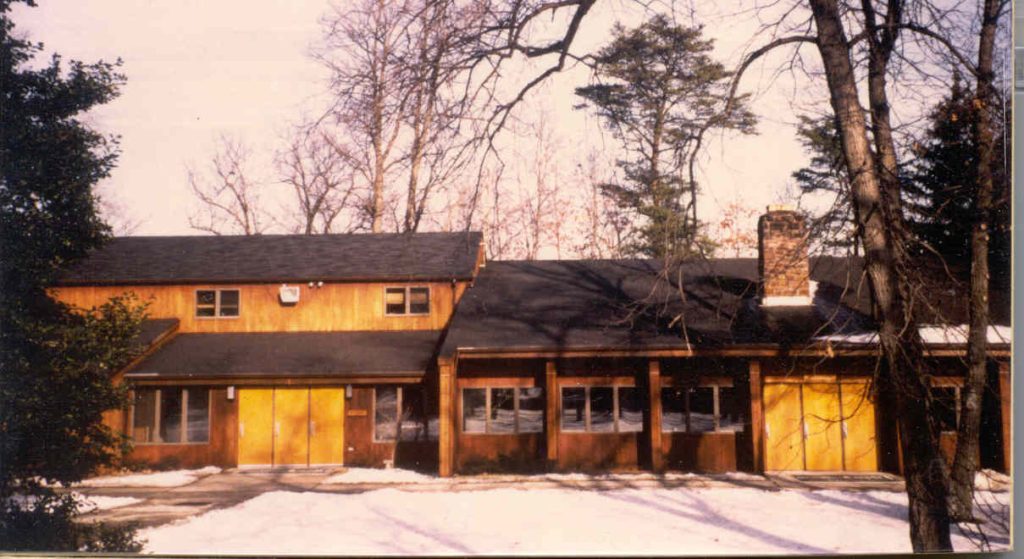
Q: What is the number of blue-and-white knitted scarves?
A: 0